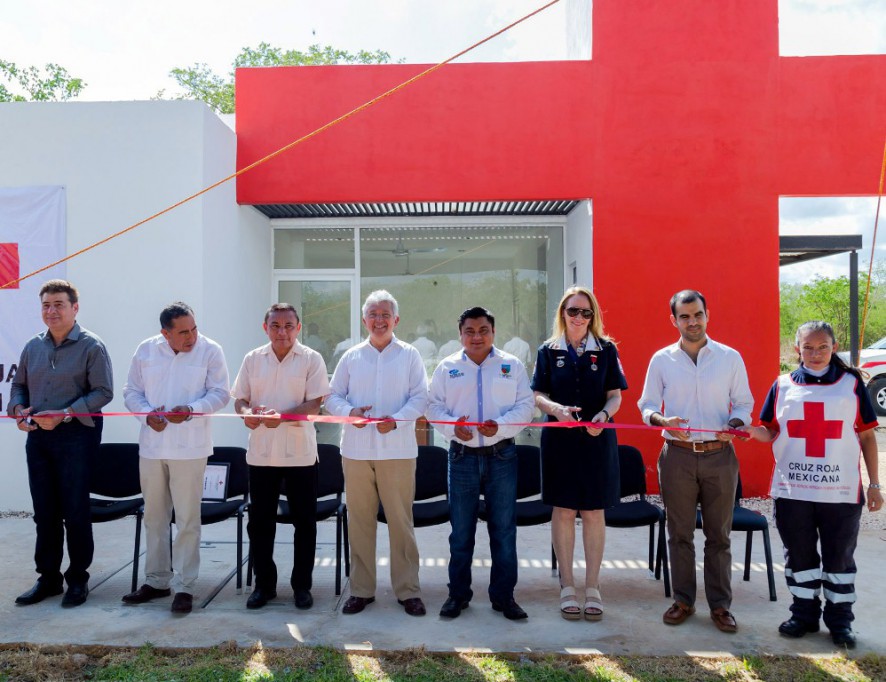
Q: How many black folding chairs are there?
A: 7